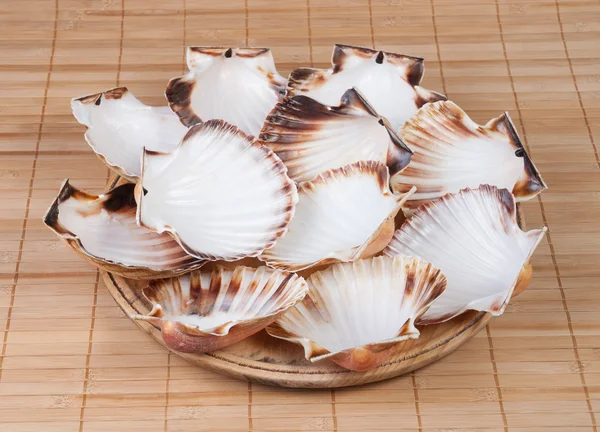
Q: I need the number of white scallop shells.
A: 11